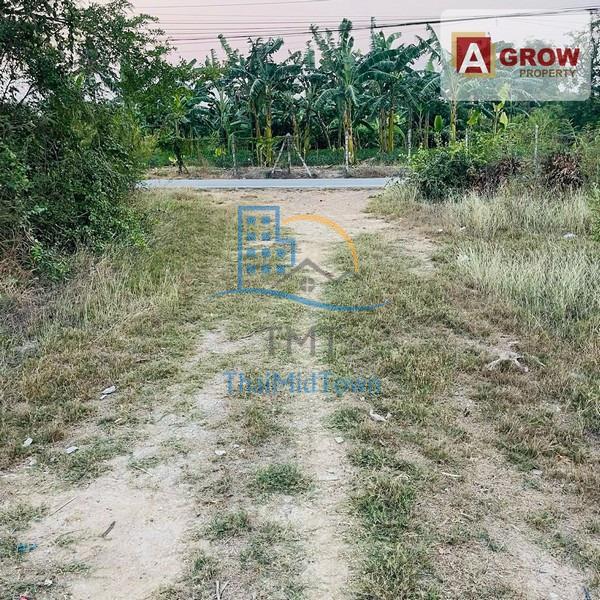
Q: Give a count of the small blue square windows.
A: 10